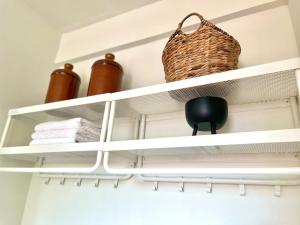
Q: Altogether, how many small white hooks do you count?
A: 10